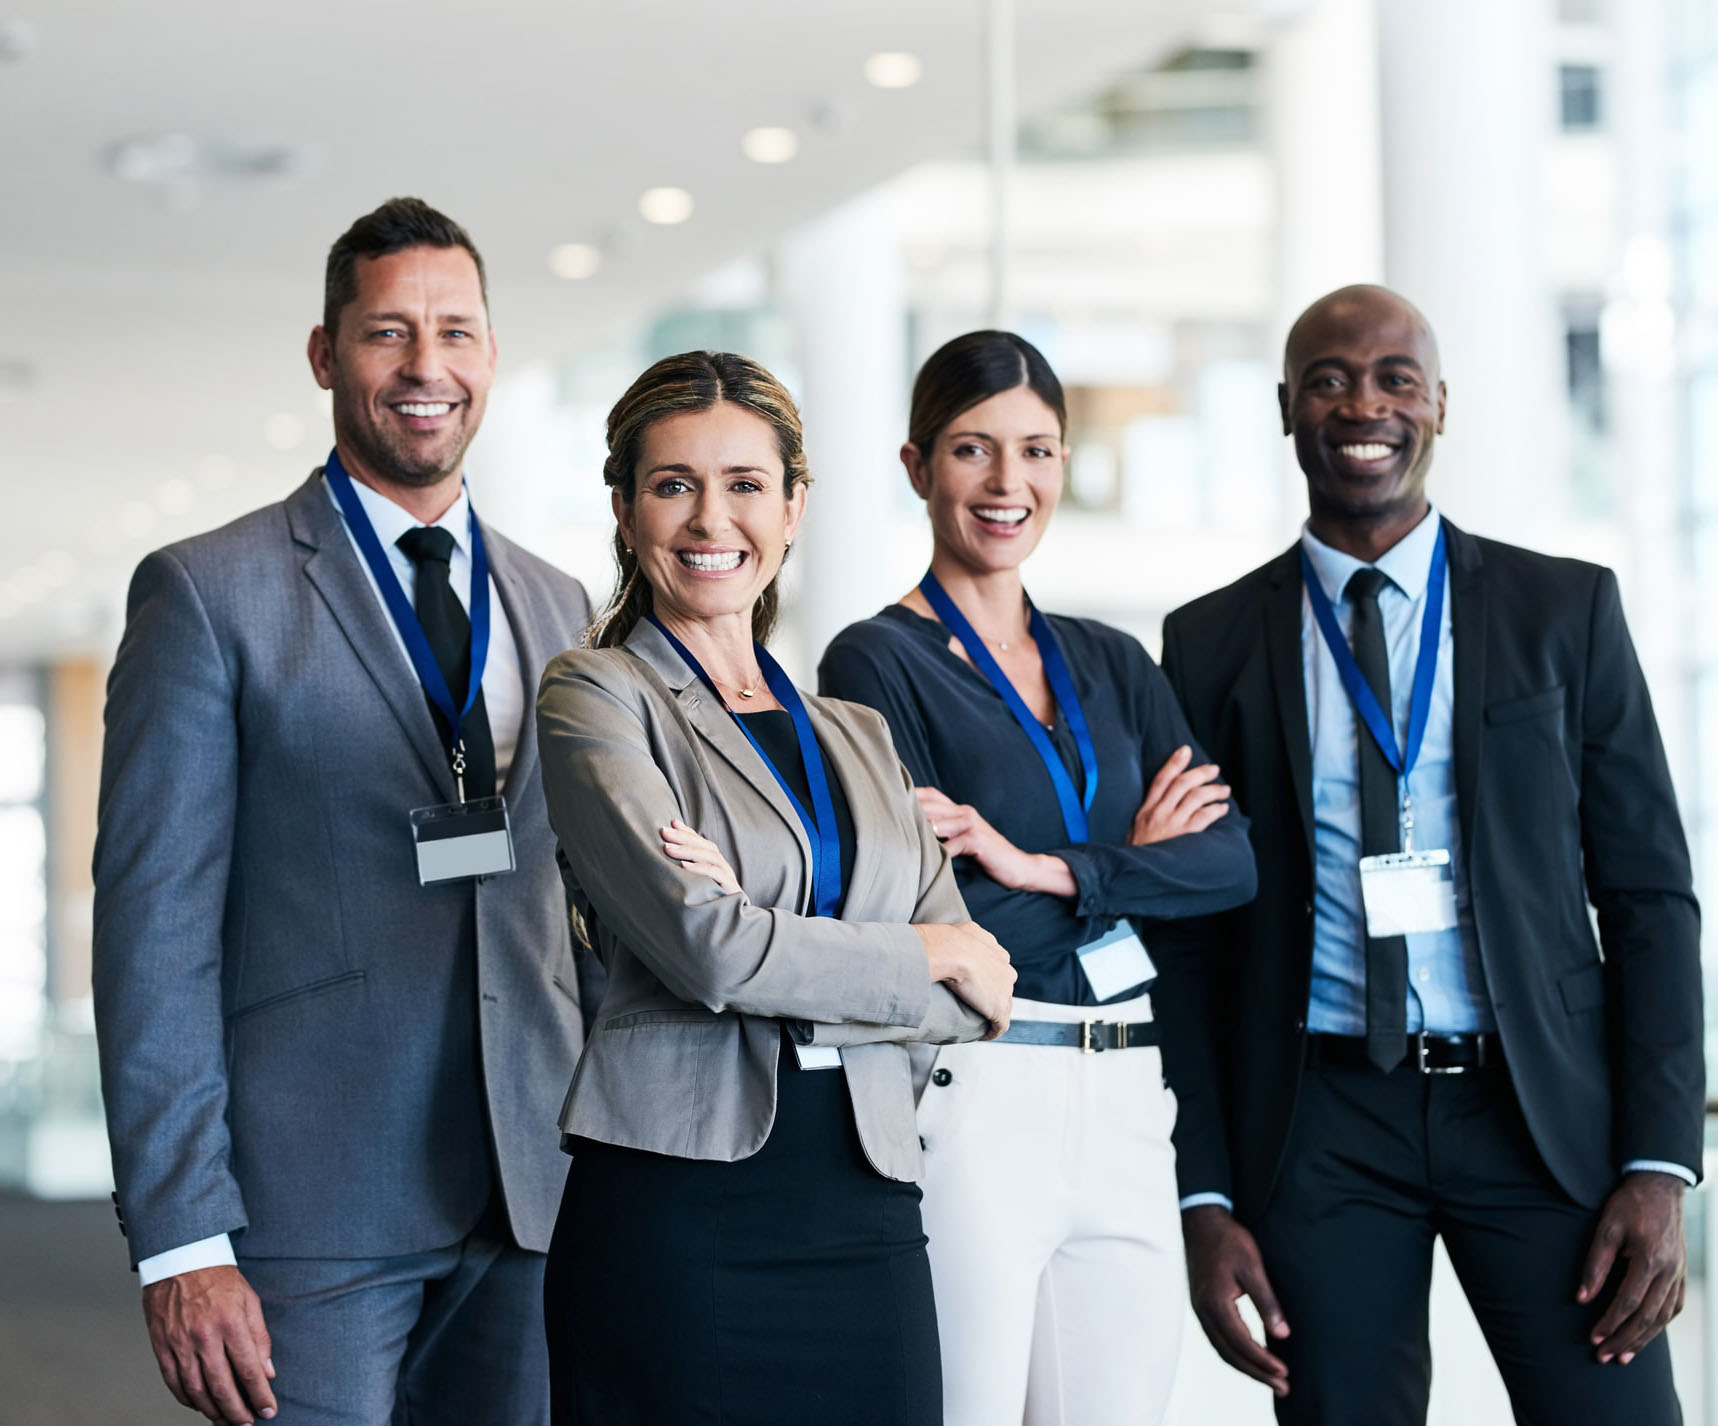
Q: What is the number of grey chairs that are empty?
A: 0